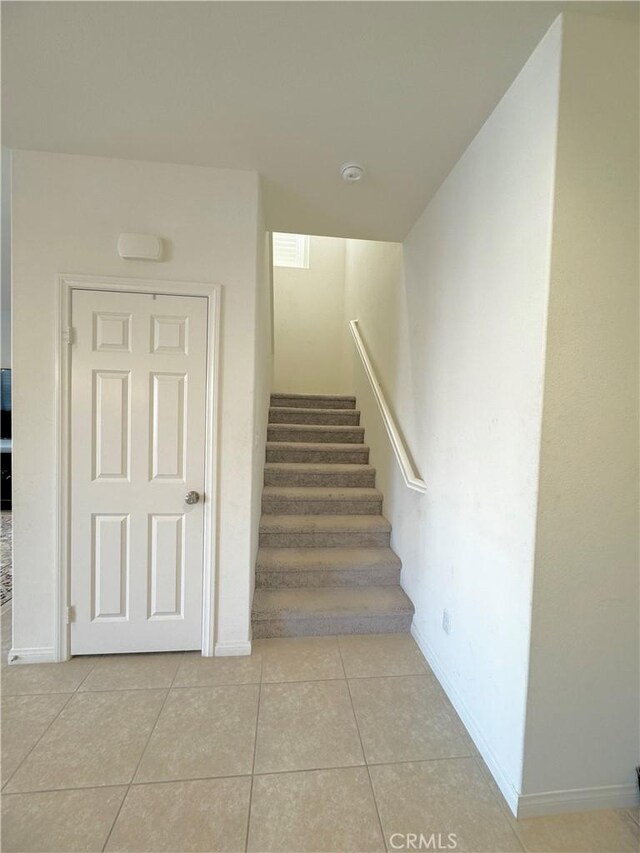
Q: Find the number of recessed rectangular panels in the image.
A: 6